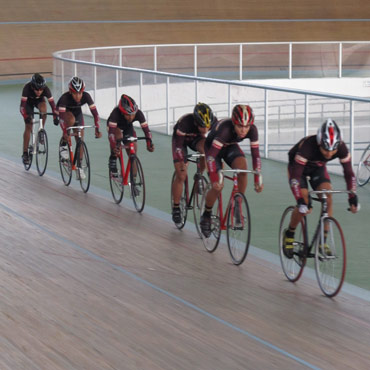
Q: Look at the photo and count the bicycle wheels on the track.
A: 12